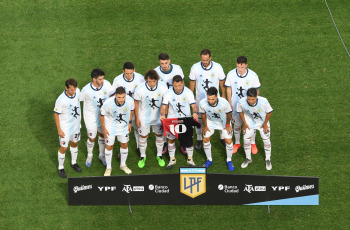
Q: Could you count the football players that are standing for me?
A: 11